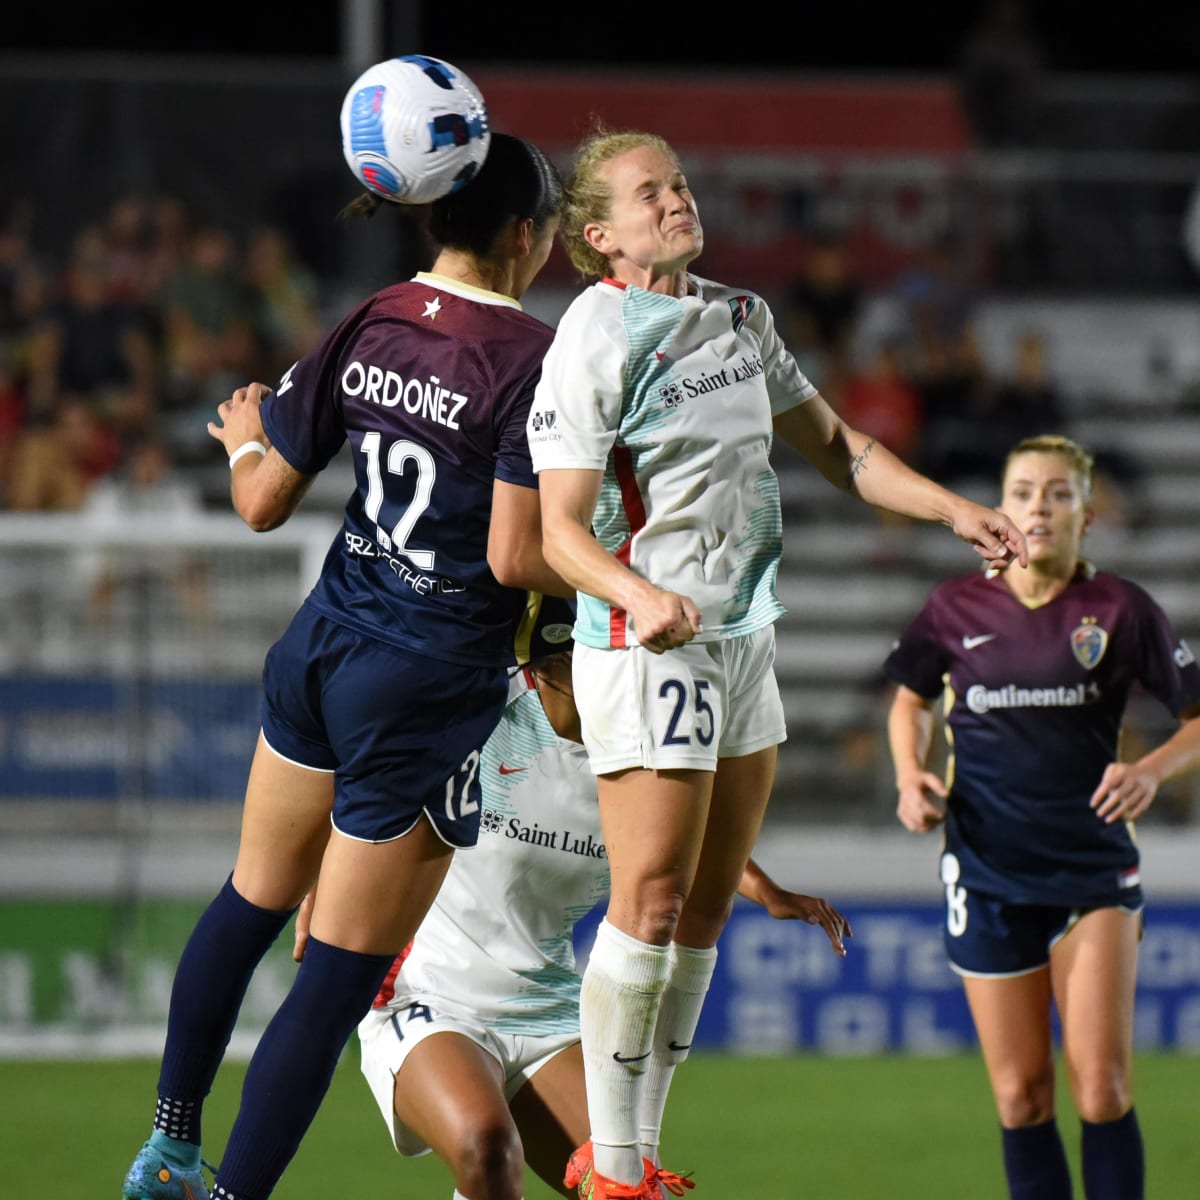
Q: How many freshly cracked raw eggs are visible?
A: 0